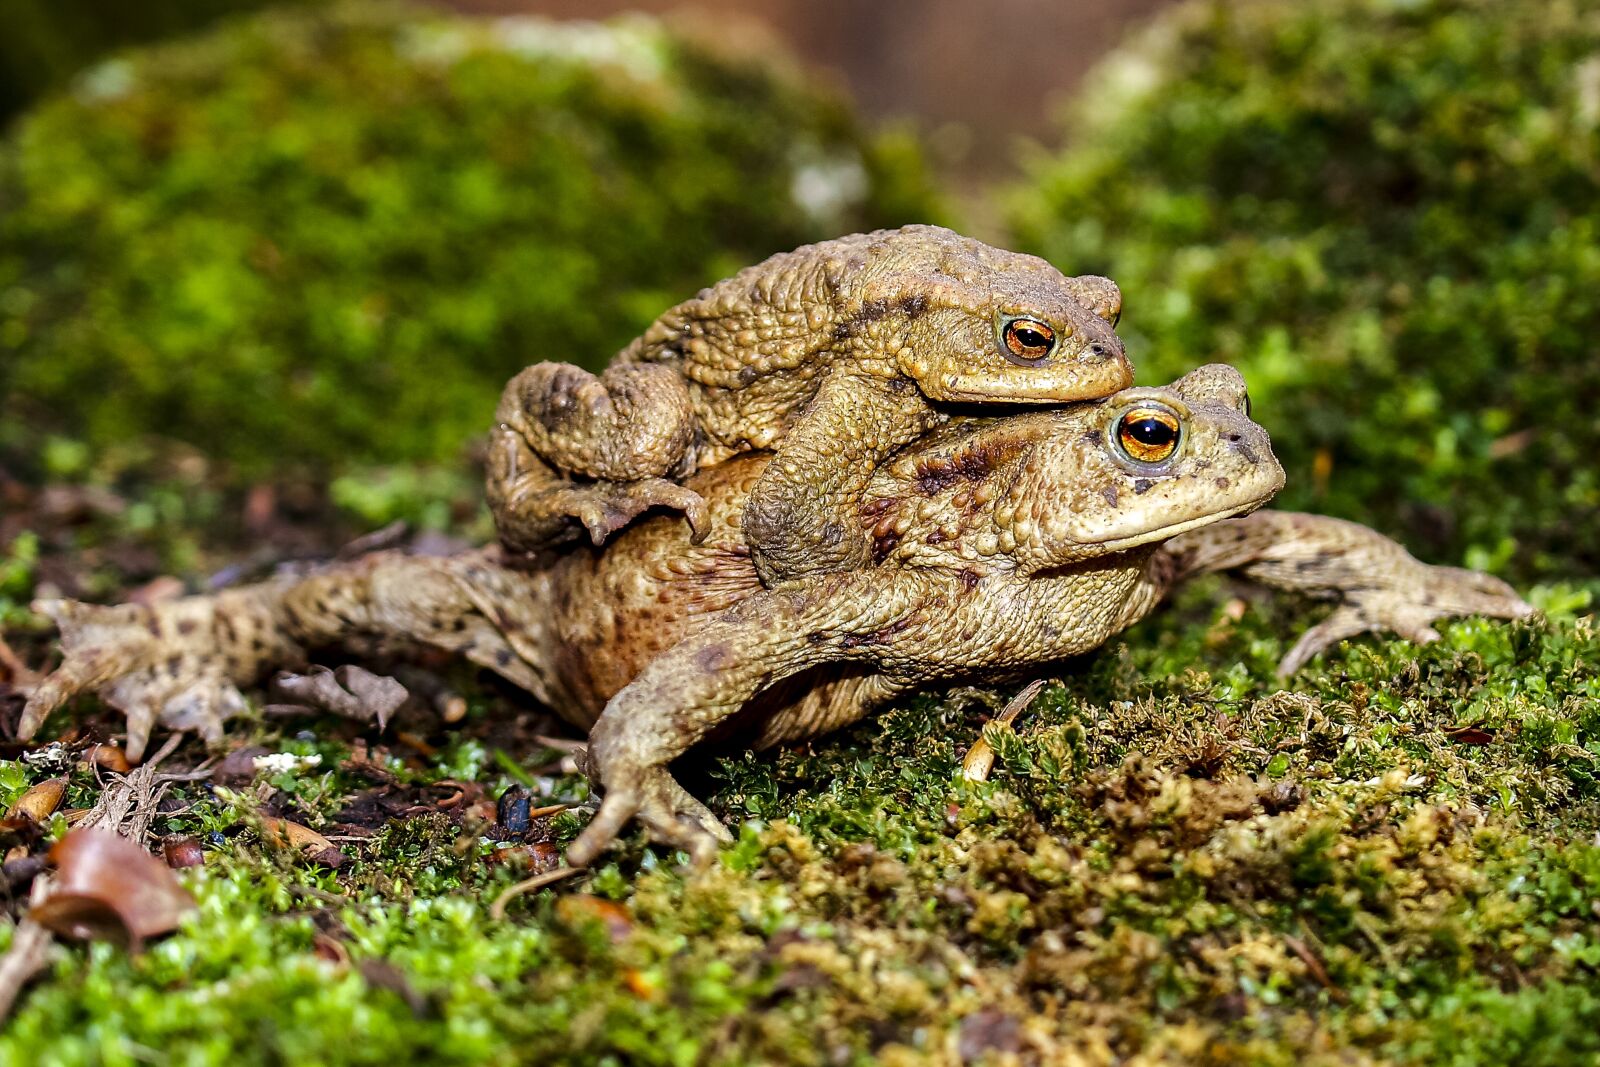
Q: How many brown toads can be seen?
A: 2